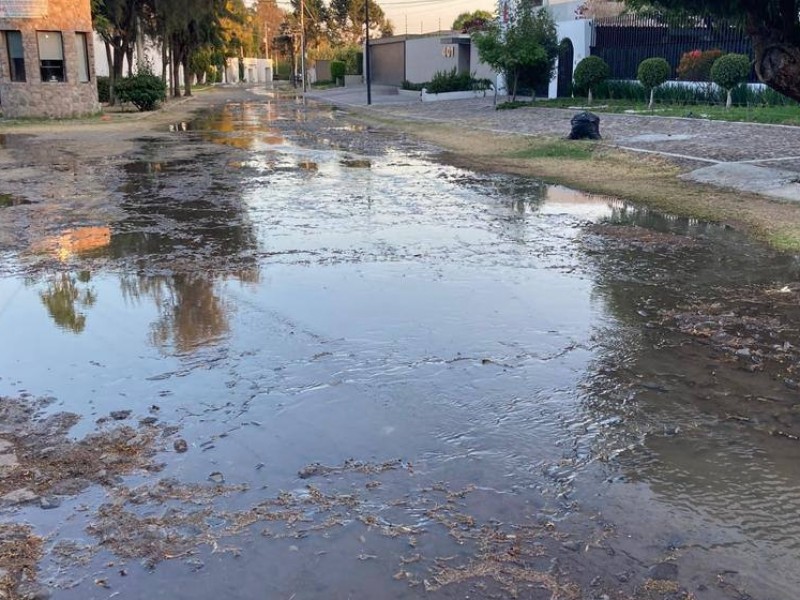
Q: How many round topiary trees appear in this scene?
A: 3